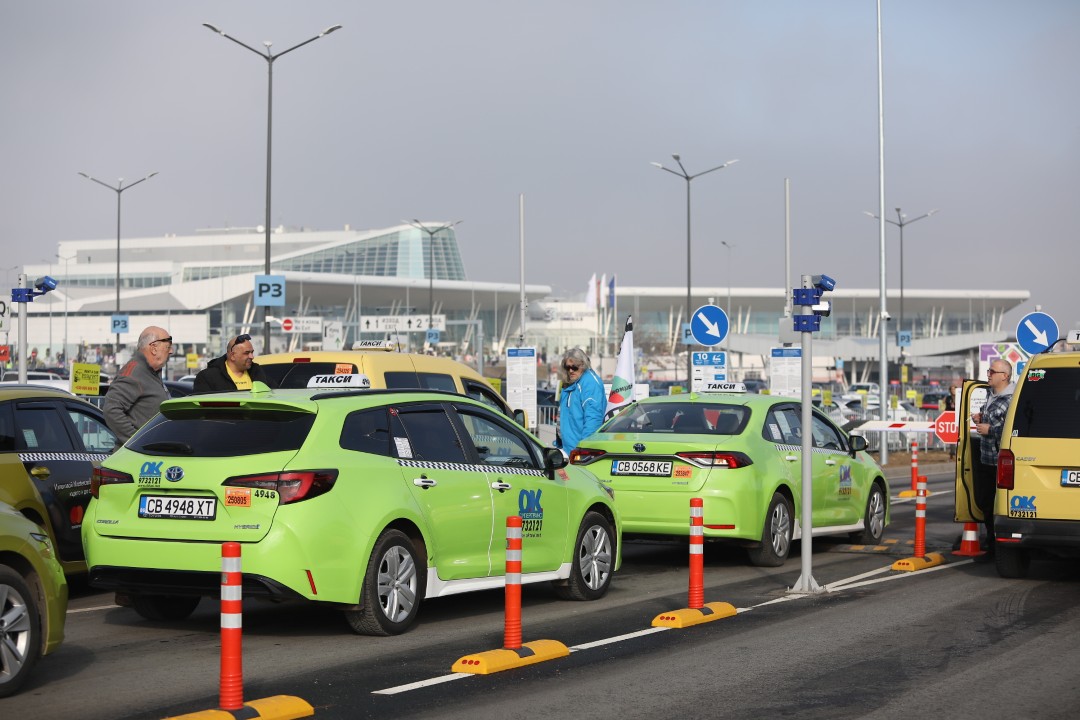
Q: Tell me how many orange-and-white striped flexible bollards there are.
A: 5